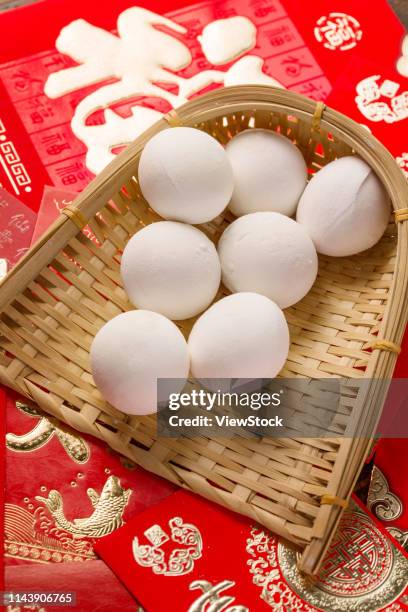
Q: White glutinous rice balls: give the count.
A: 7